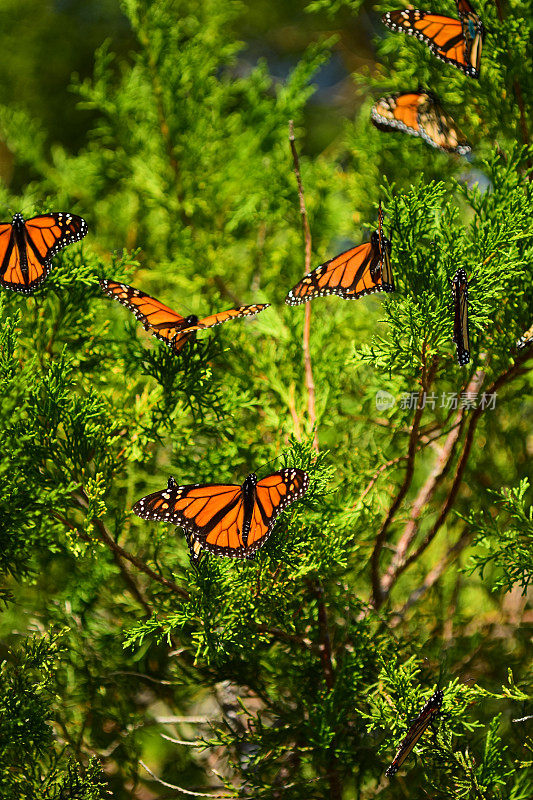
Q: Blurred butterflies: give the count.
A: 1